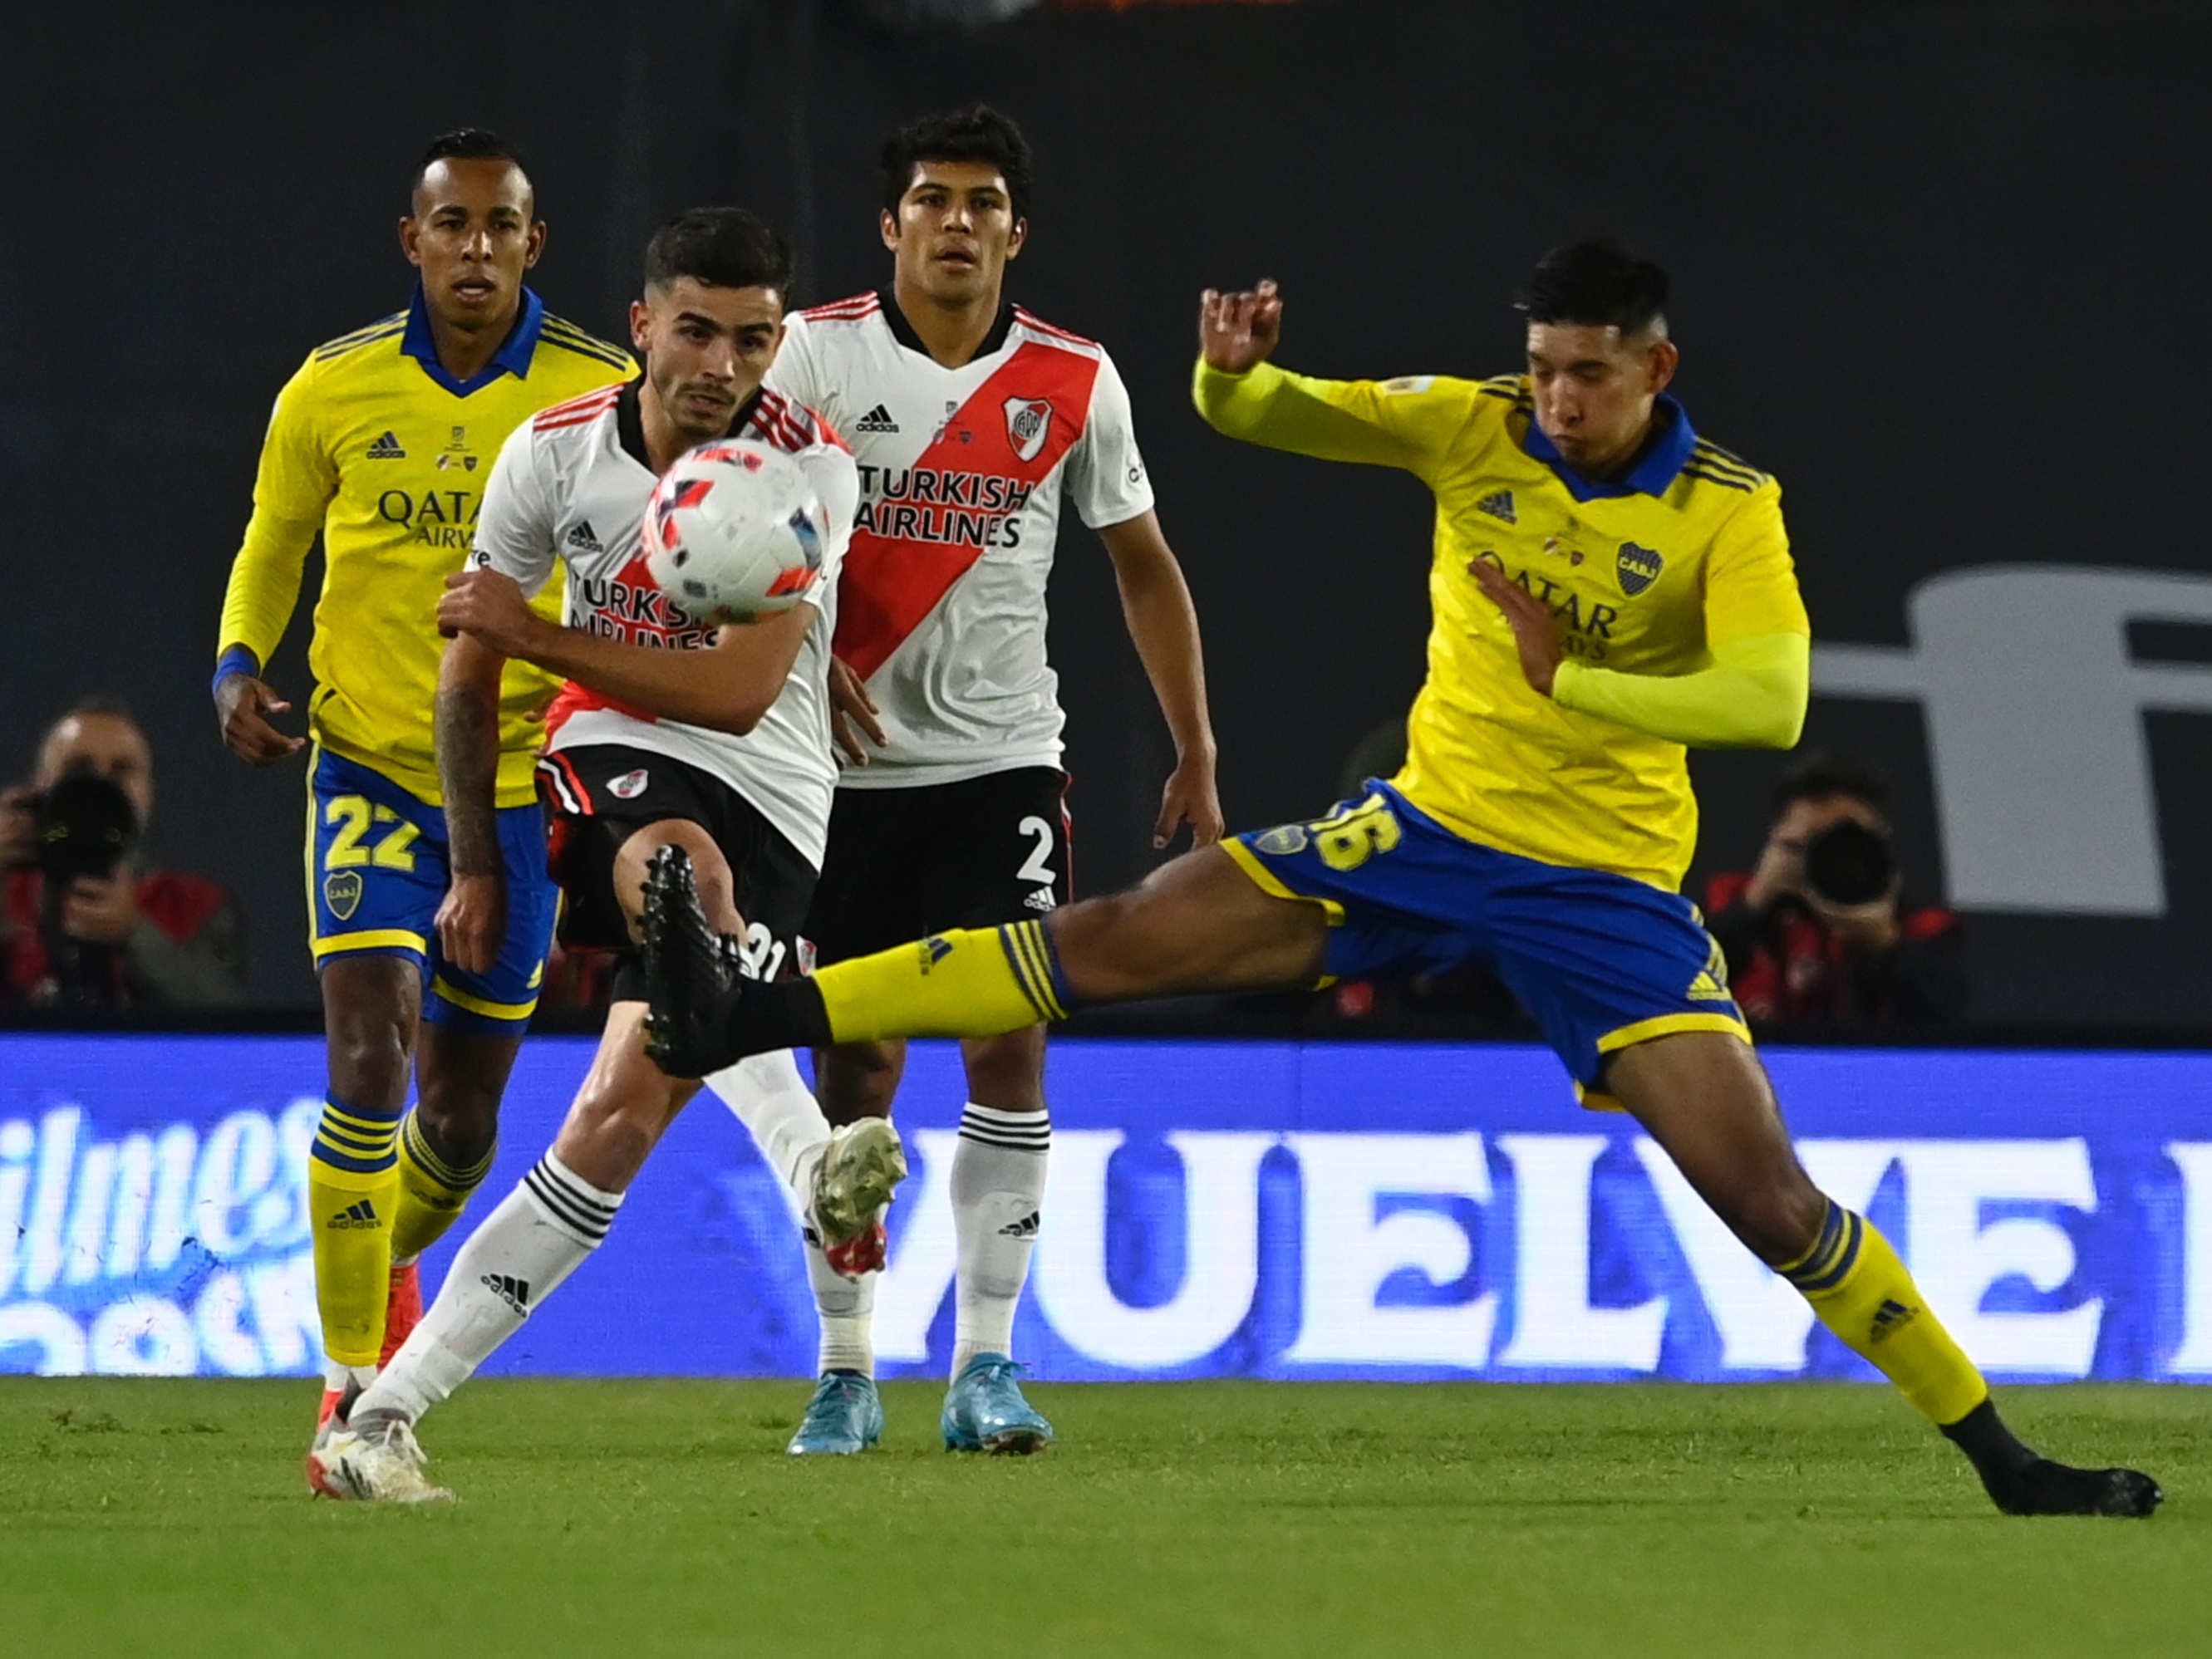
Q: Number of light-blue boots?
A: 2